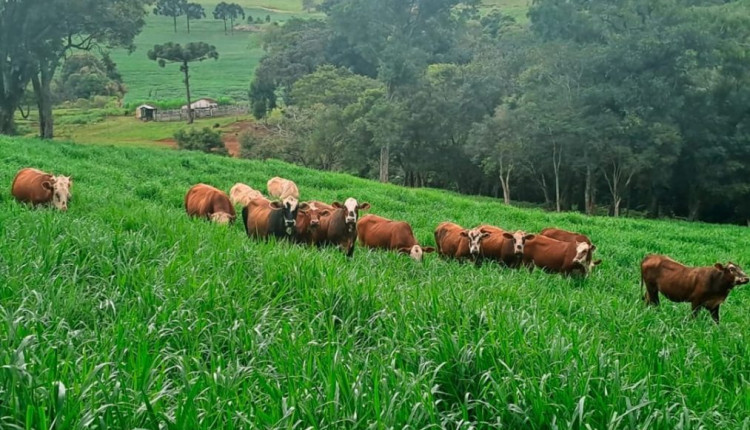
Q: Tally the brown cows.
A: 11